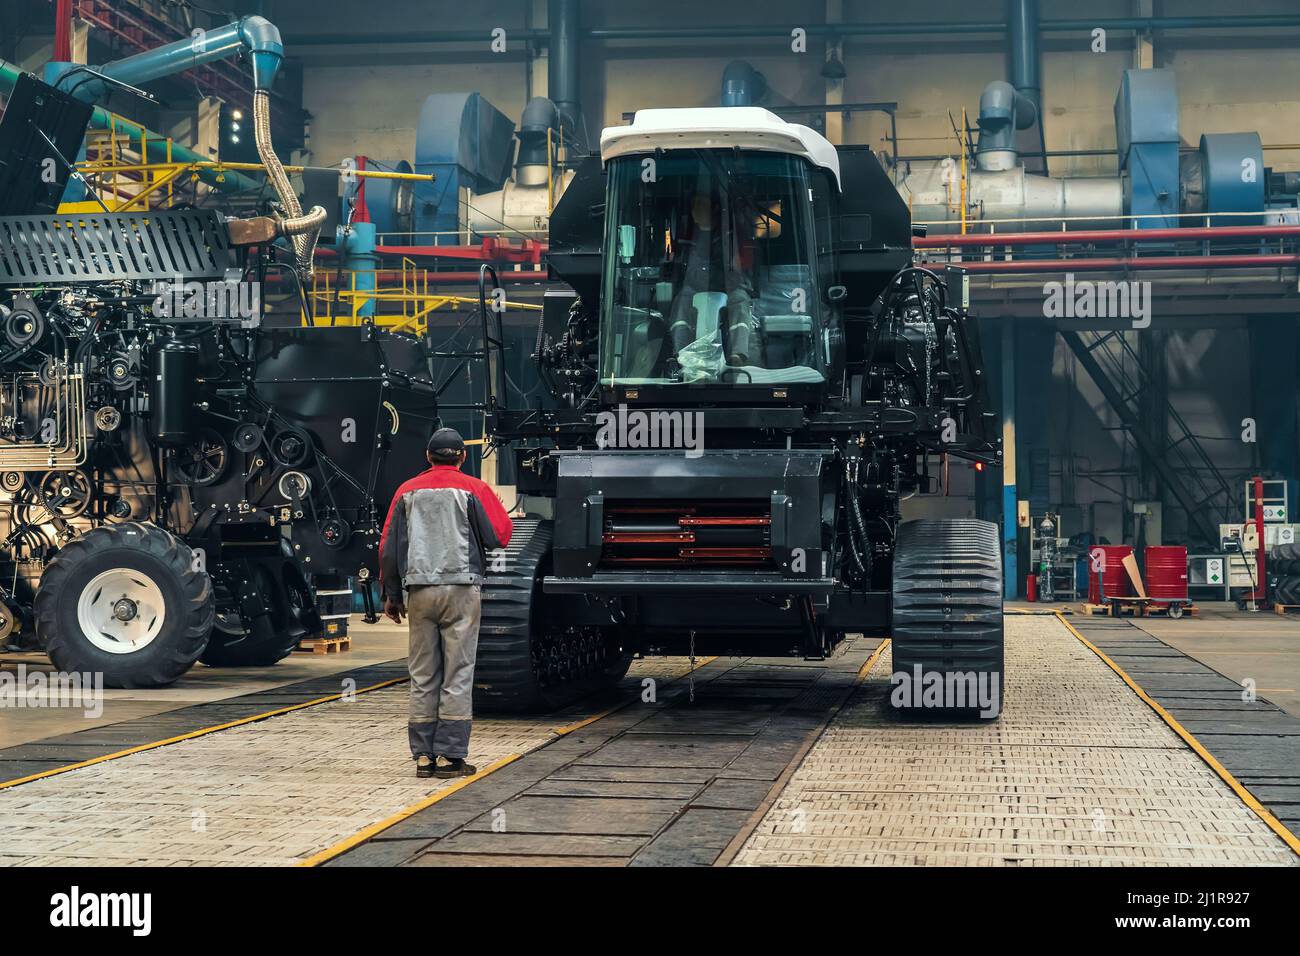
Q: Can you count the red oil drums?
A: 2